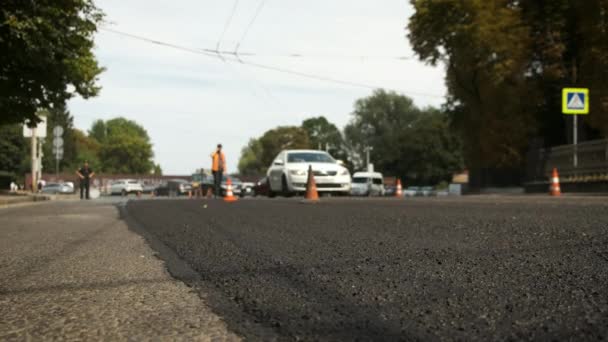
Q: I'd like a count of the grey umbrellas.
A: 0